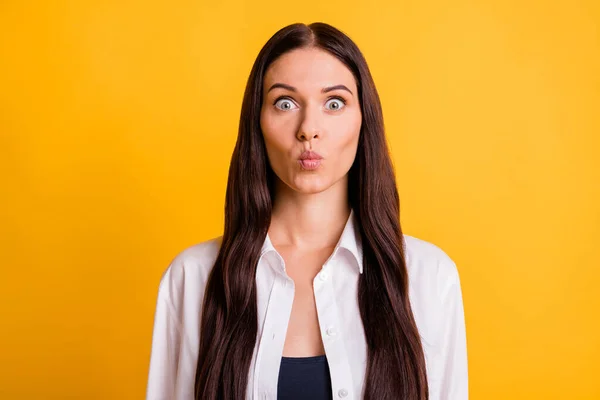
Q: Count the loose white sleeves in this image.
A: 2